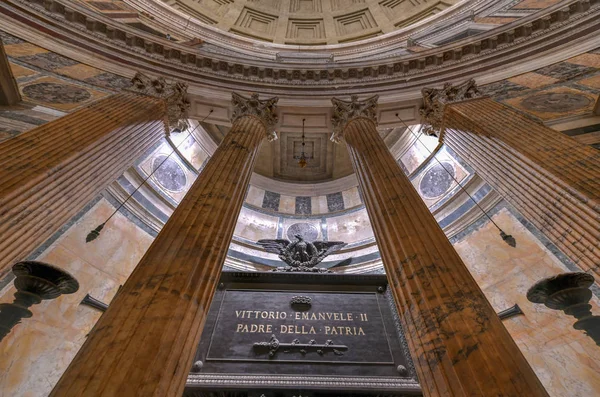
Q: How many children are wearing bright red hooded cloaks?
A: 0